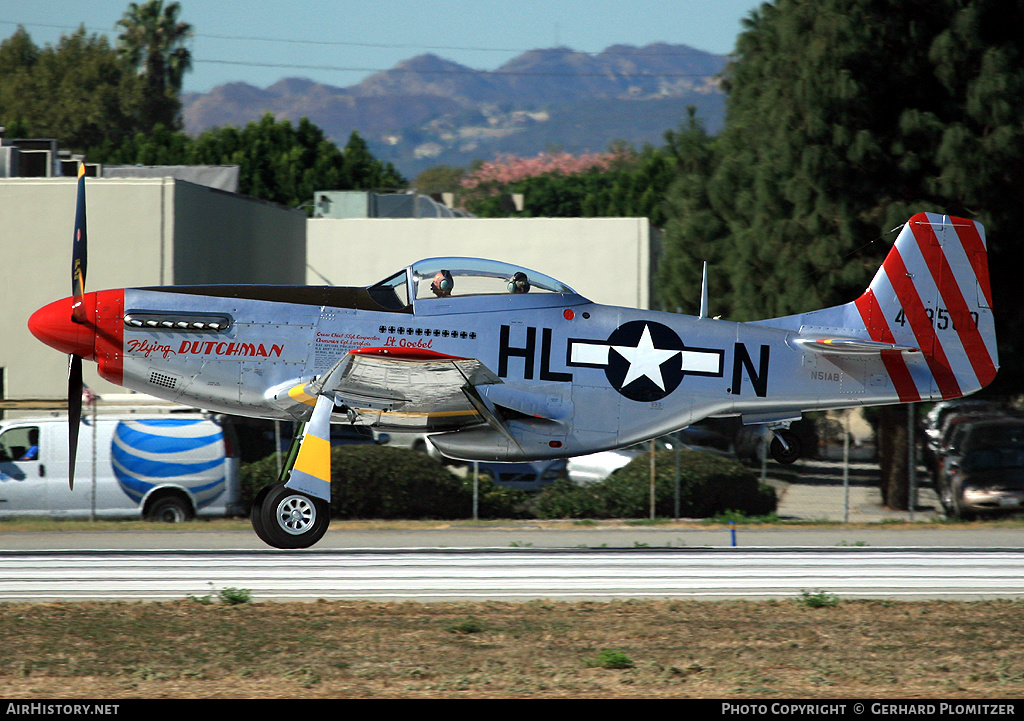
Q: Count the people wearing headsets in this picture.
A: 2